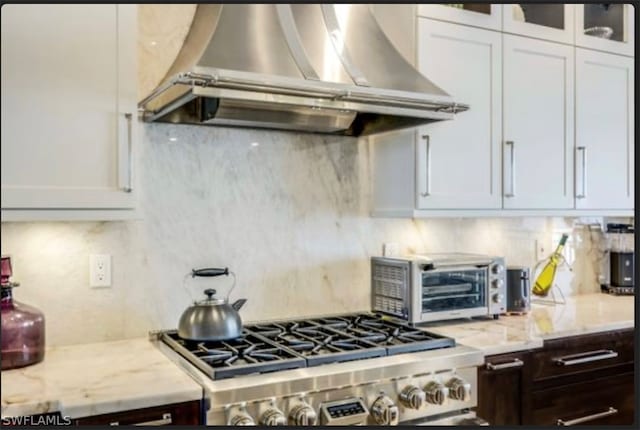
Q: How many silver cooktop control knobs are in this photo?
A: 7